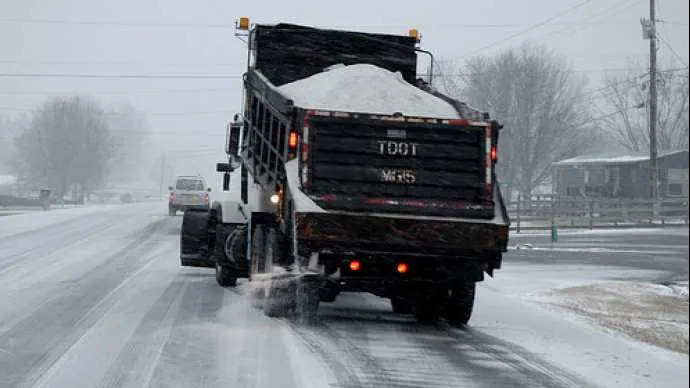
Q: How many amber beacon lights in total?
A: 2